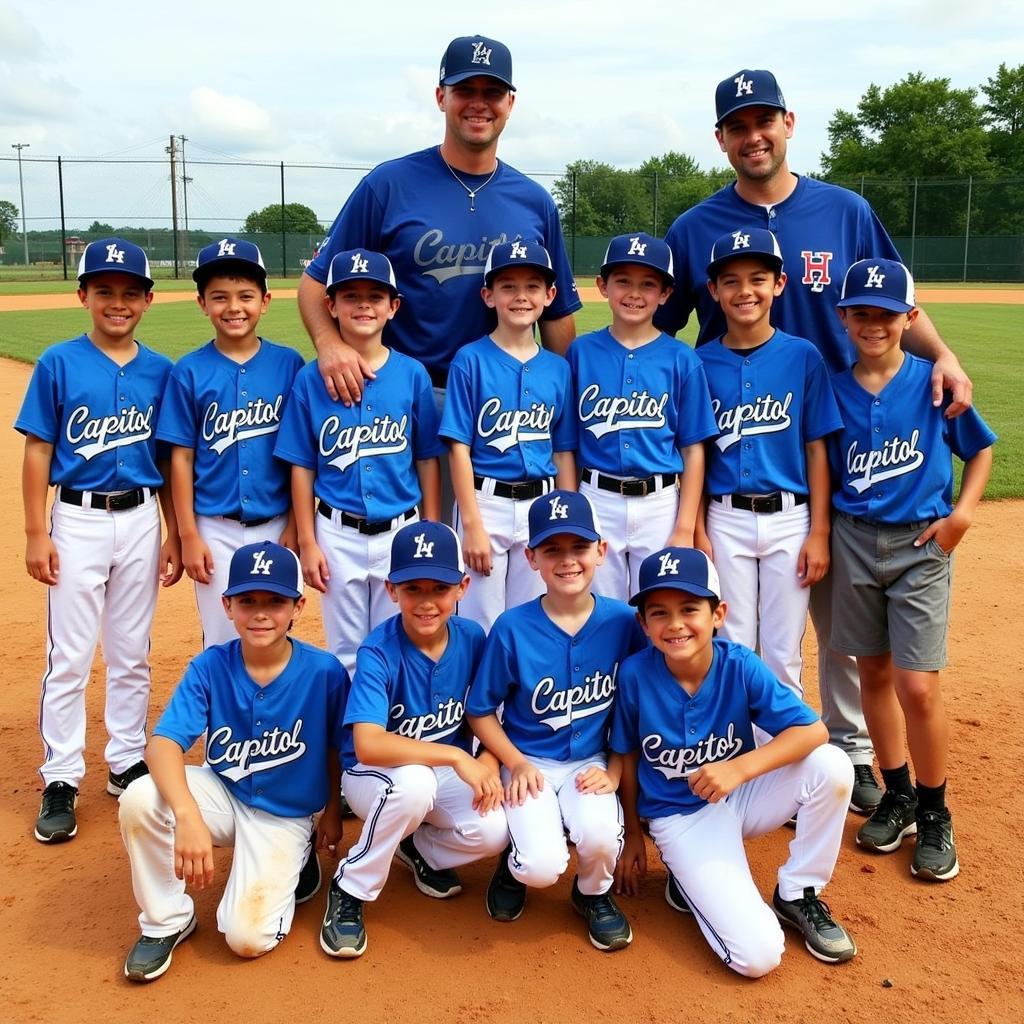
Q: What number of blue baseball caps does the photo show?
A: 13